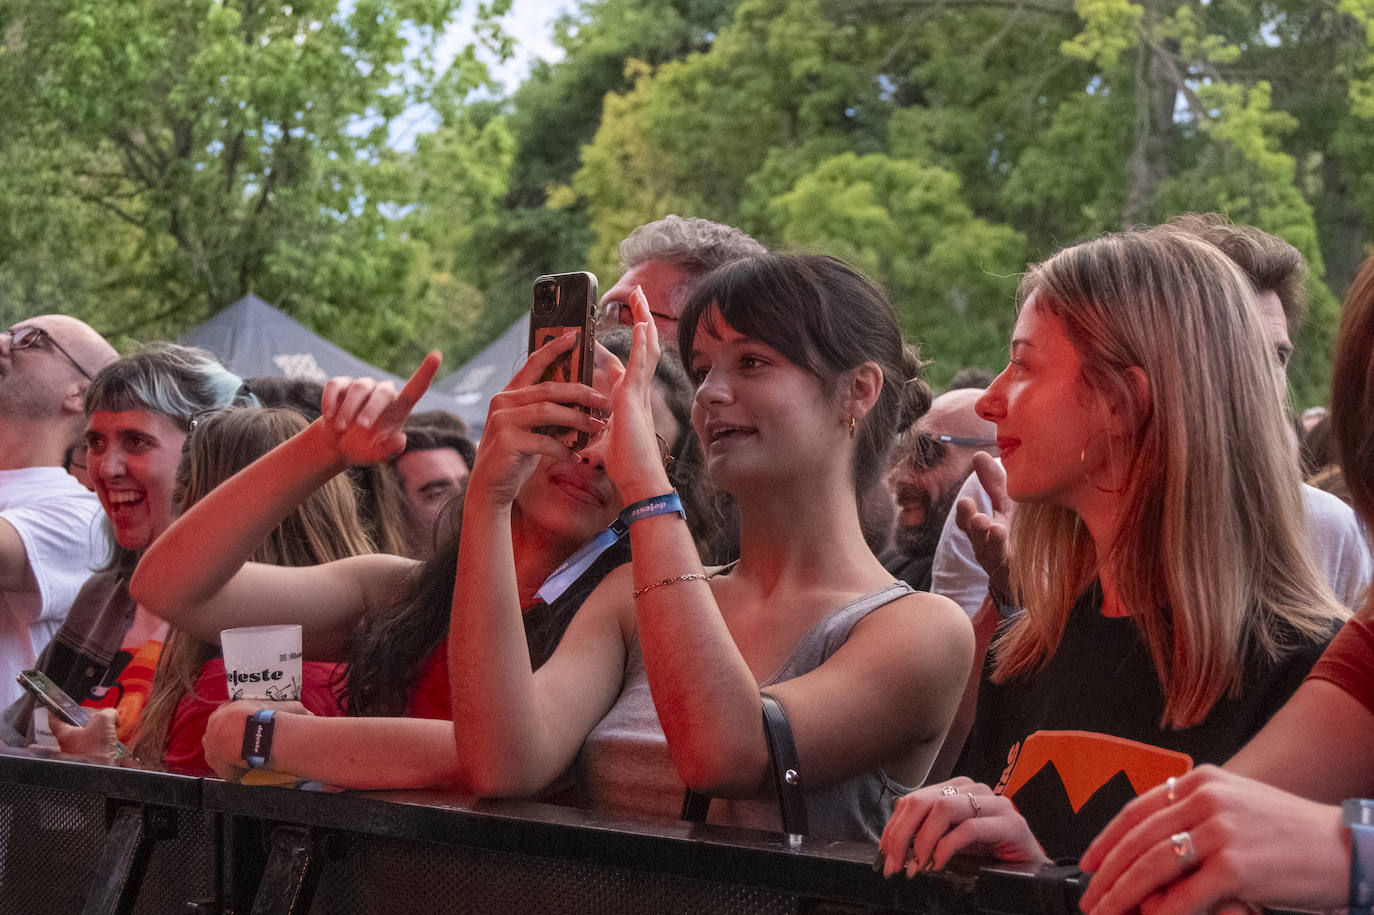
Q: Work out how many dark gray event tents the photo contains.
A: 2